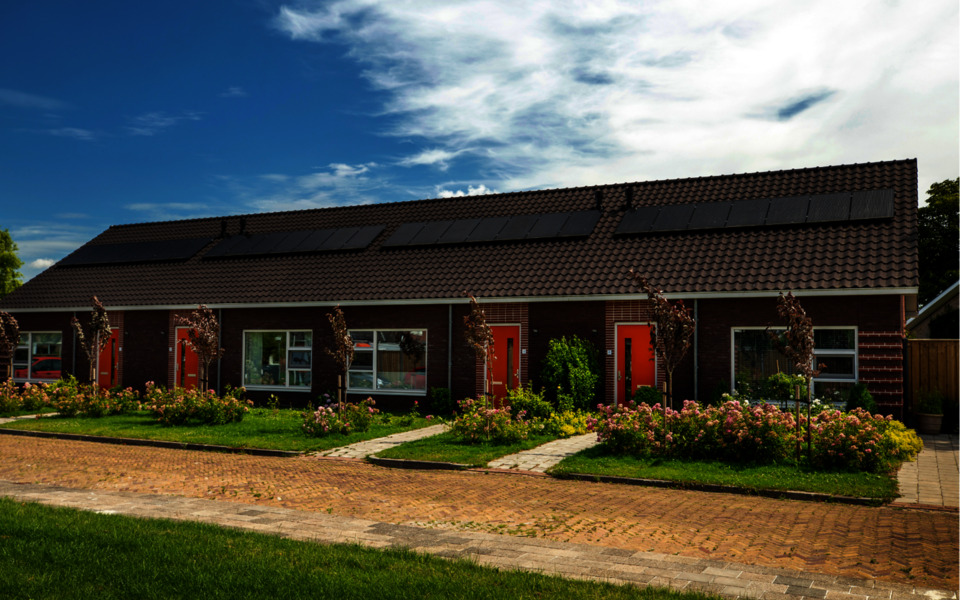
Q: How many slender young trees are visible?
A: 7